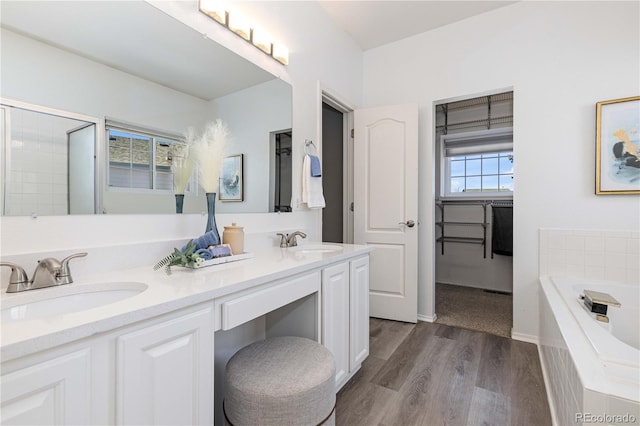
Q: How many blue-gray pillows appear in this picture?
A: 0